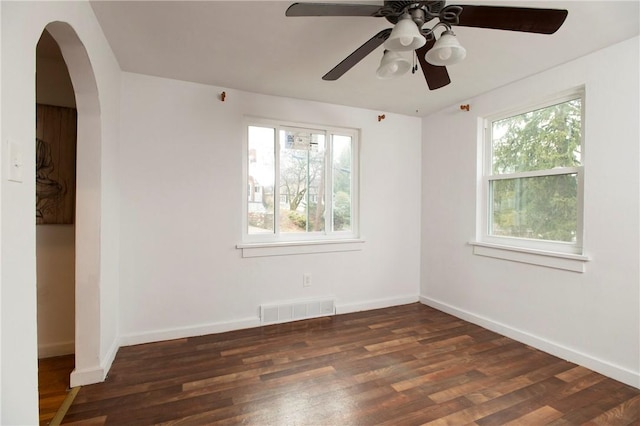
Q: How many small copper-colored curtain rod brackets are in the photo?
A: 3